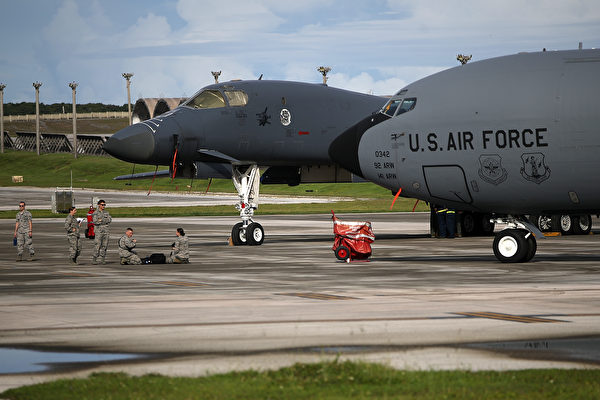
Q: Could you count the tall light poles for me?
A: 7